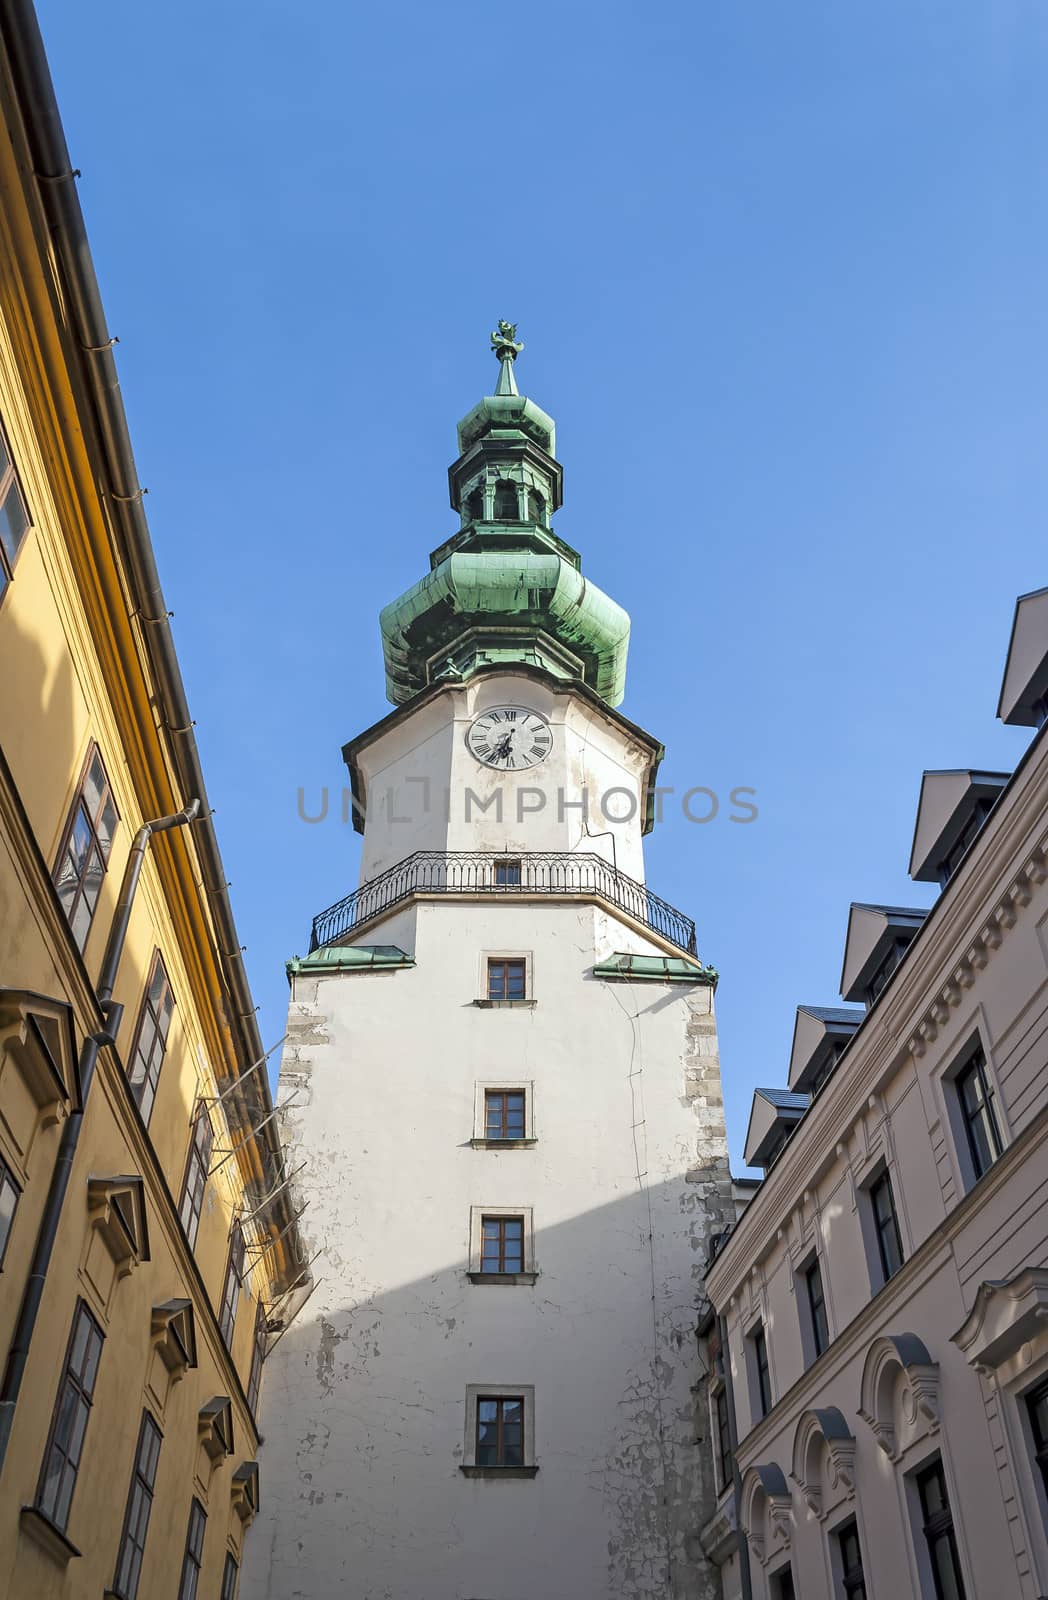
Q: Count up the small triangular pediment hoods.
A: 5